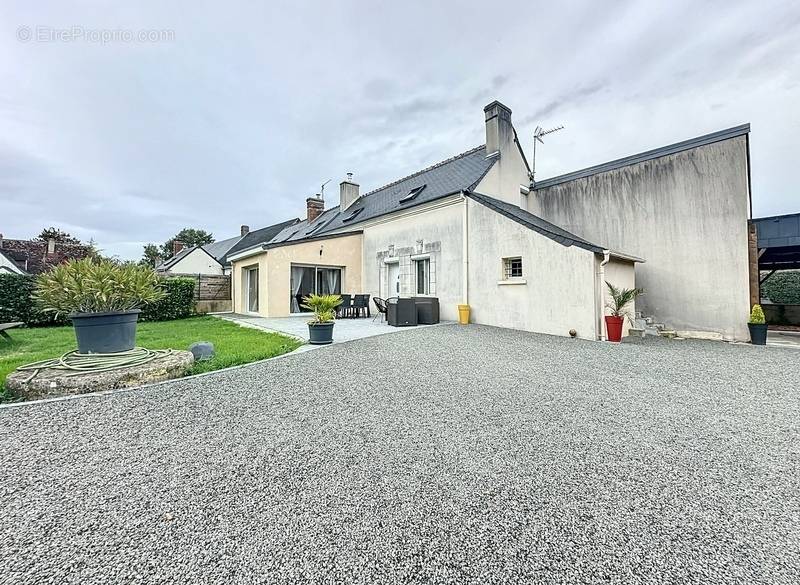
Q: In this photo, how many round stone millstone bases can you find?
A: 1